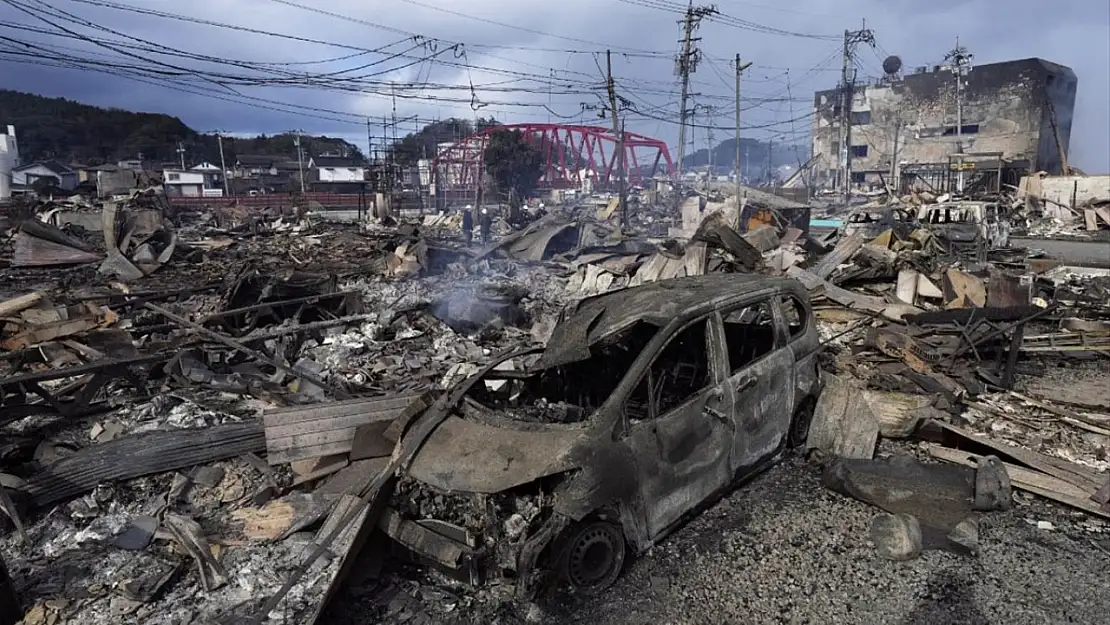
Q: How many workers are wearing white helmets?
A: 4